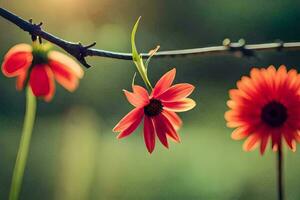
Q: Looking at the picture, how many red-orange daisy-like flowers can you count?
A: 3